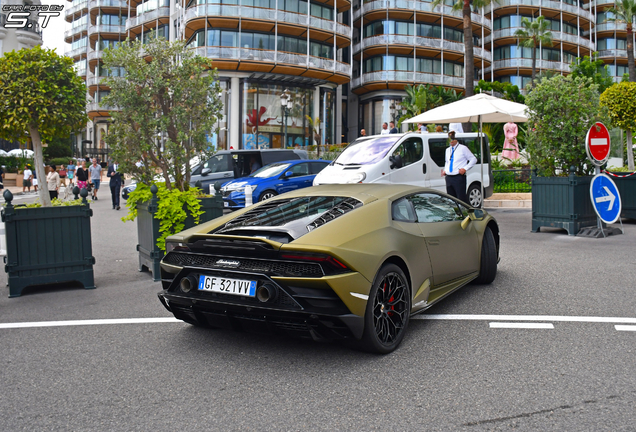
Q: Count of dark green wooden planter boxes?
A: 4